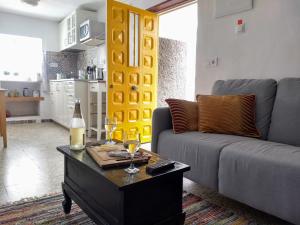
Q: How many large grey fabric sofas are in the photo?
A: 1